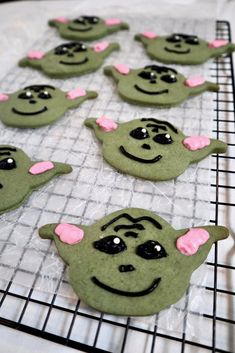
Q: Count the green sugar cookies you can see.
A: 8